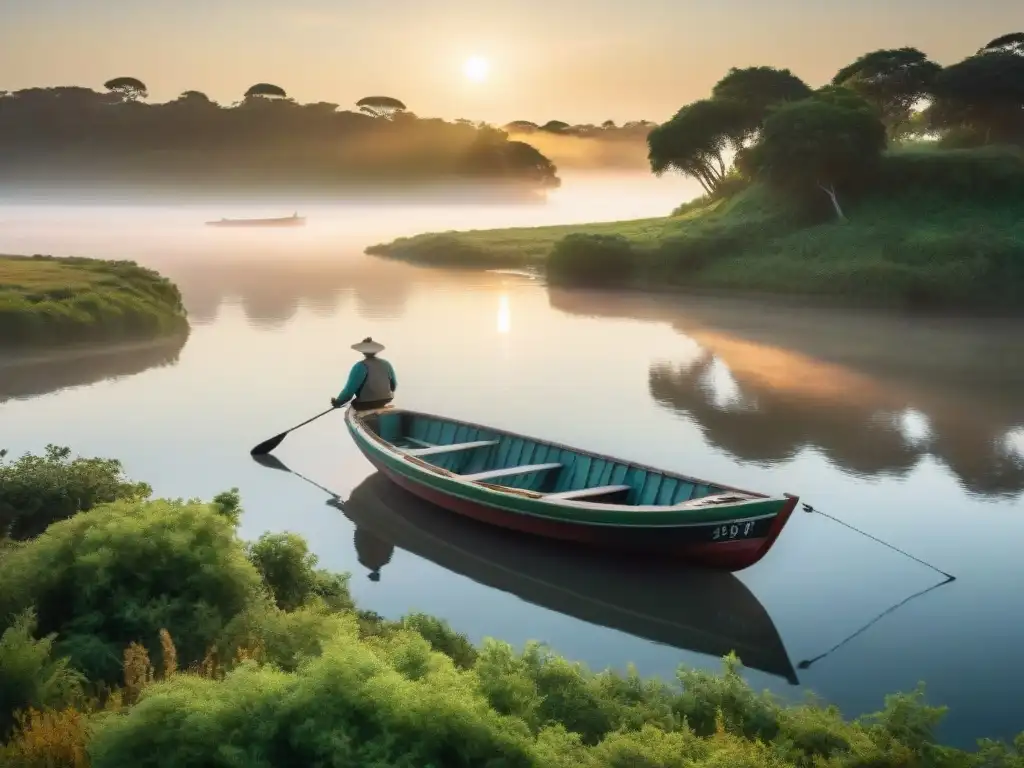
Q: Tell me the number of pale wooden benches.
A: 3